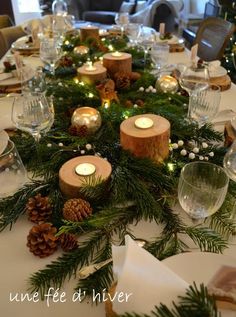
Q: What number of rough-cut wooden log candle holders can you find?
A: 5